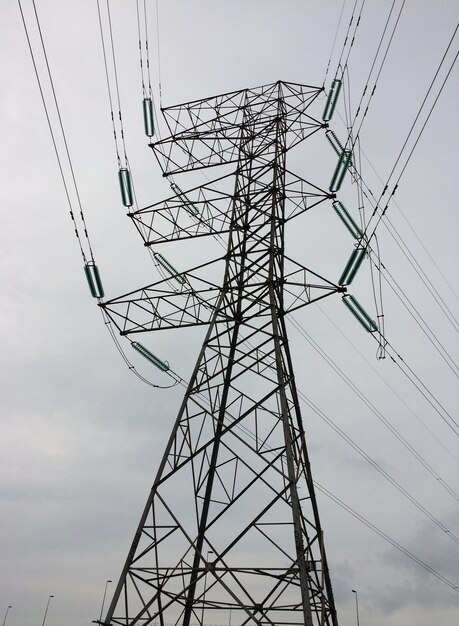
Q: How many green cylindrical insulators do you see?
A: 12